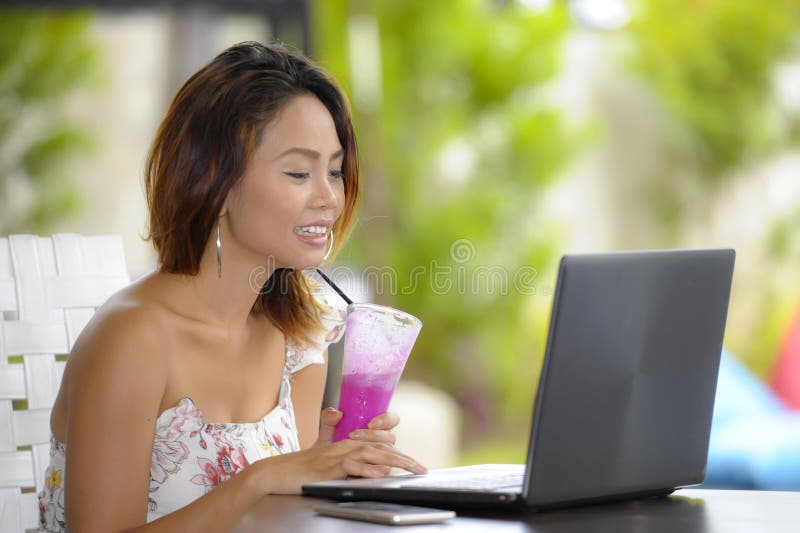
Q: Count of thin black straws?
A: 1